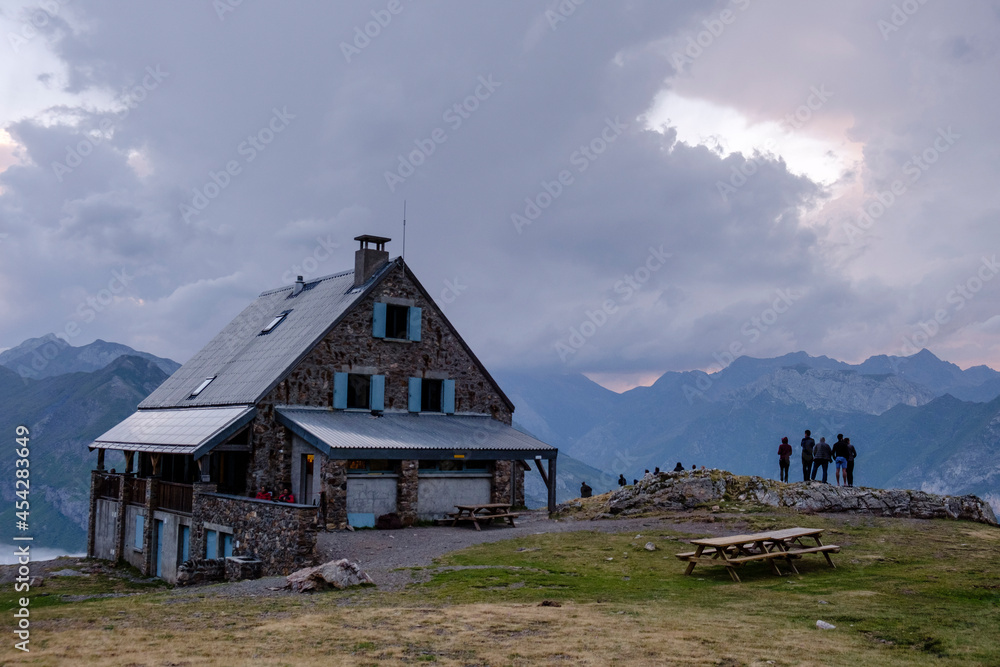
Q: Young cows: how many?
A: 0